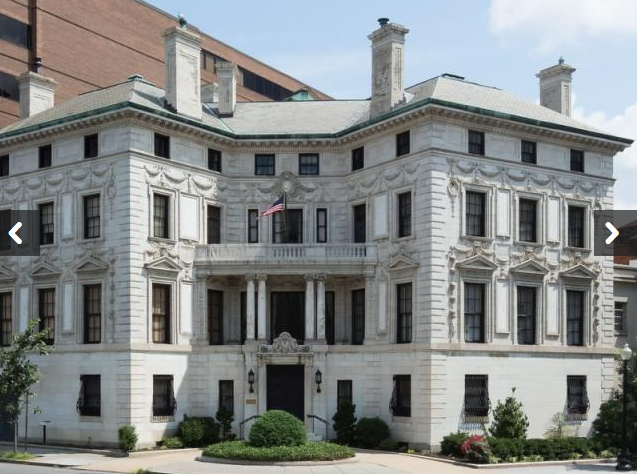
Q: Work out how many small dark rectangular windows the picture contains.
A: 12